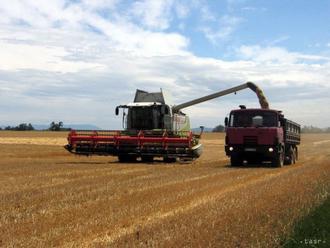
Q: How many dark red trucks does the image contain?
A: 1